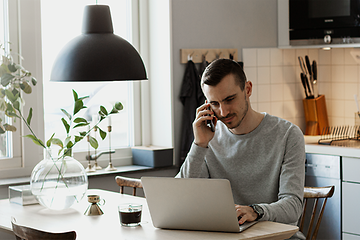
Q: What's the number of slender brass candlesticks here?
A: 3